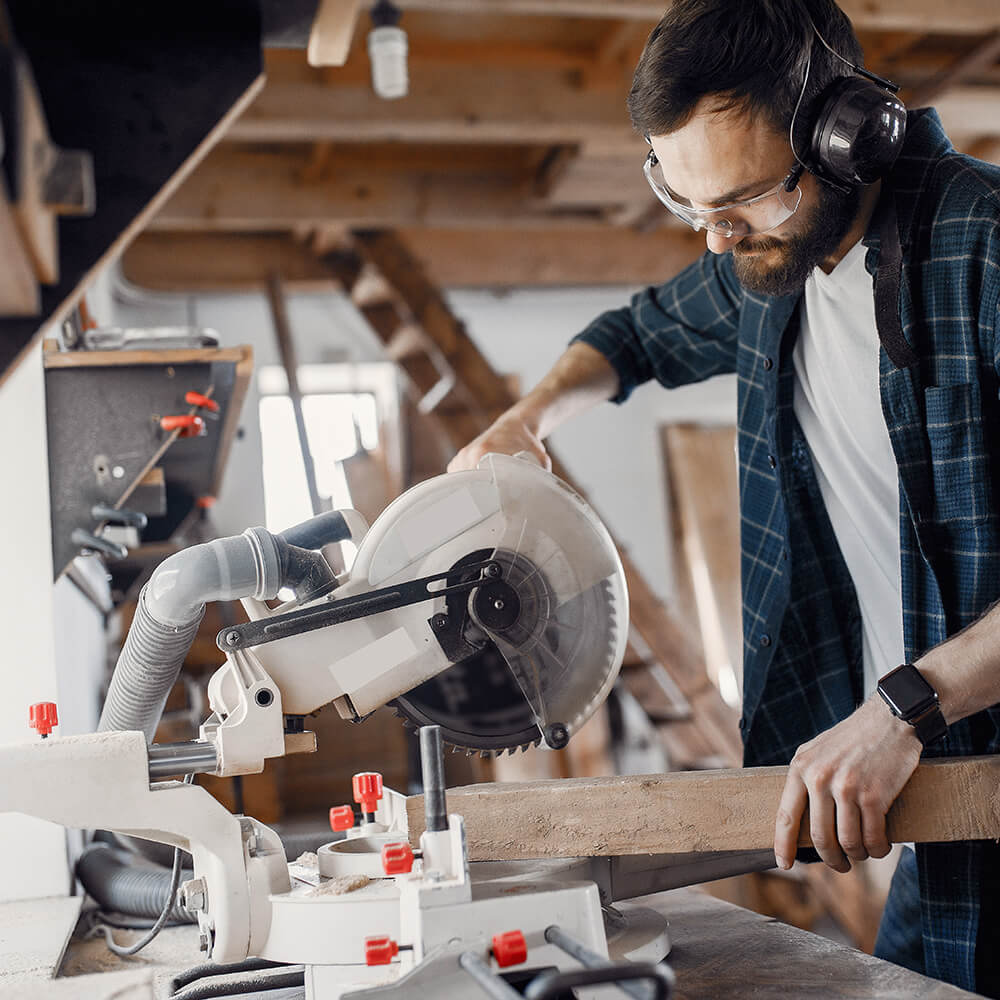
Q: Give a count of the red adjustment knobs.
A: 6